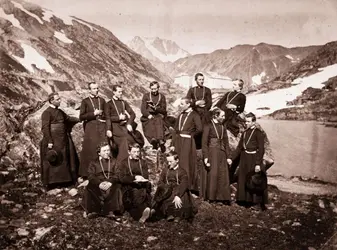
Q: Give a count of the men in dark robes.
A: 12